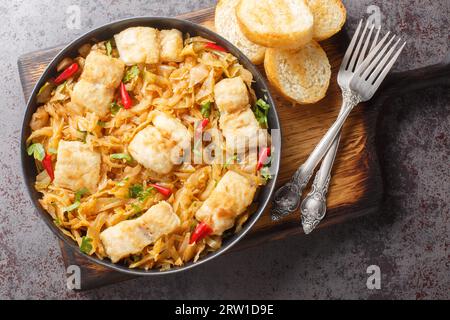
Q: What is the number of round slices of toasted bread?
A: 4